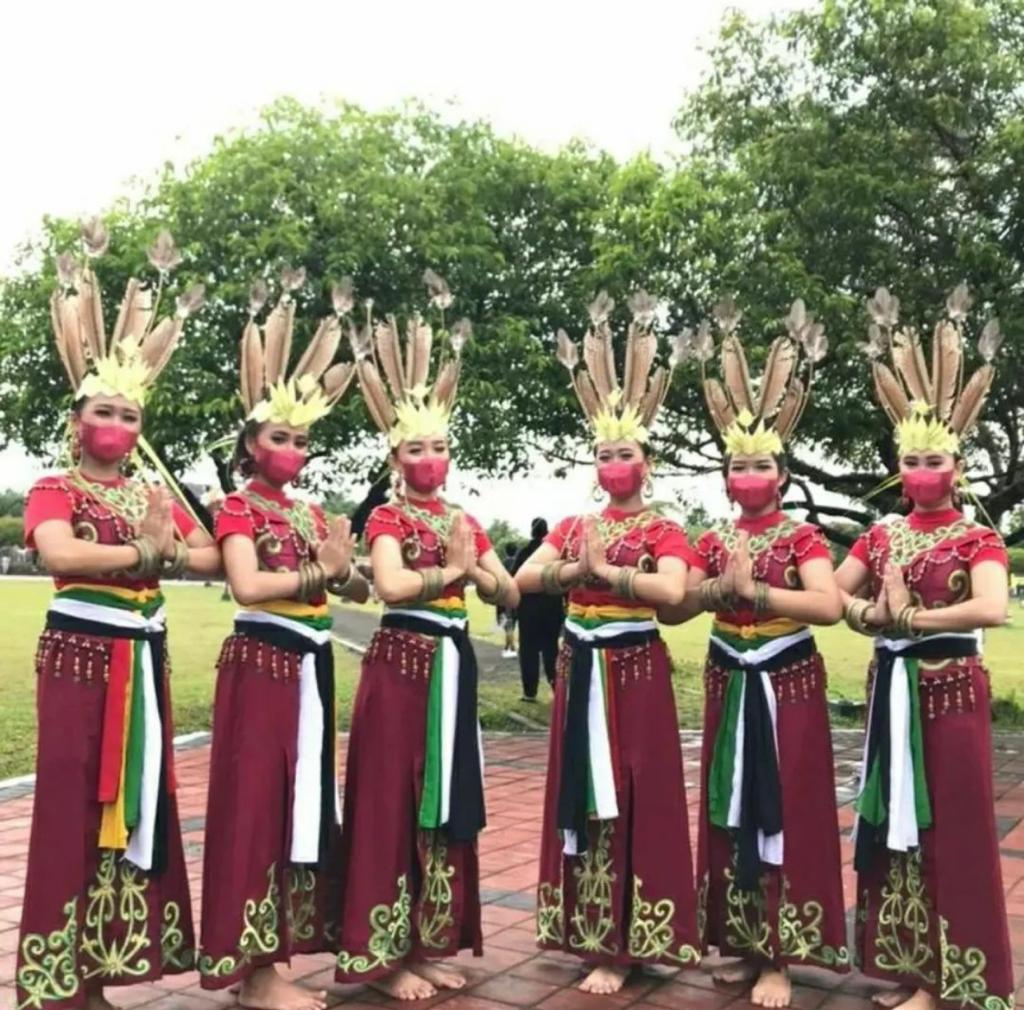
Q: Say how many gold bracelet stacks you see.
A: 12